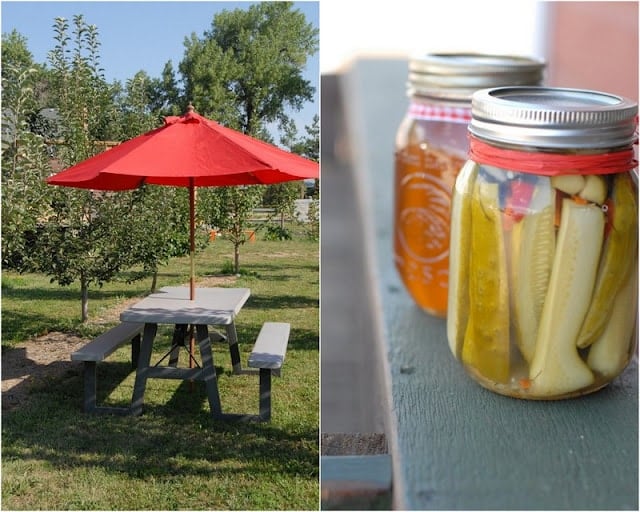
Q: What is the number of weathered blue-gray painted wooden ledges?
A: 1